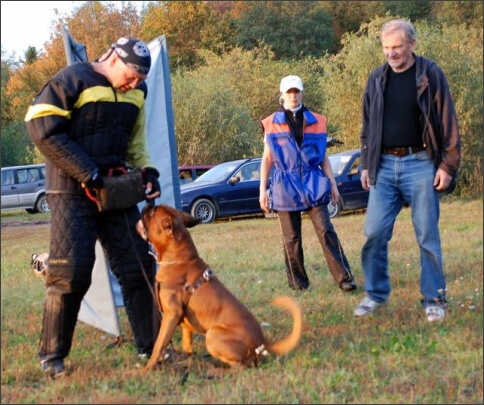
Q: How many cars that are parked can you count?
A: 4